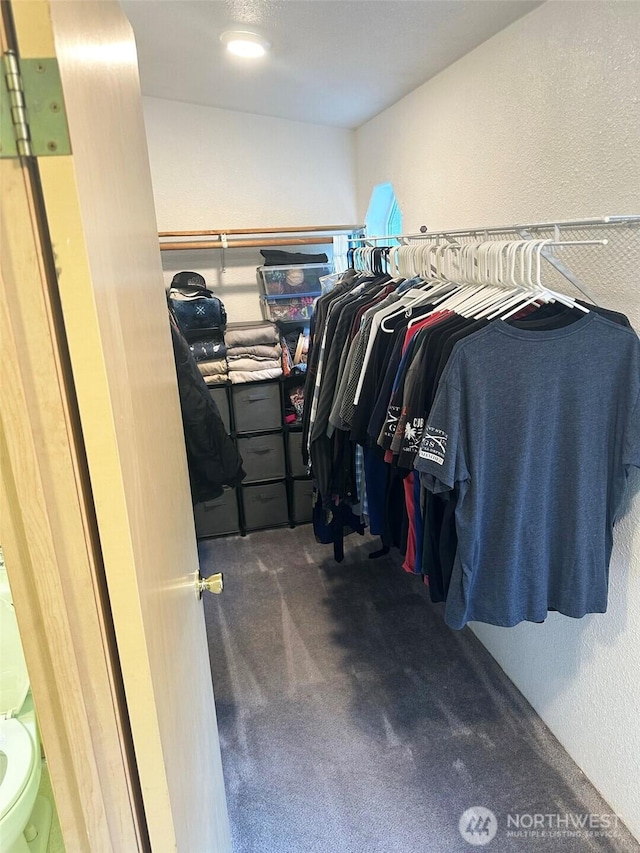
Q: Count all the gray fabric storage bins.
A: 7